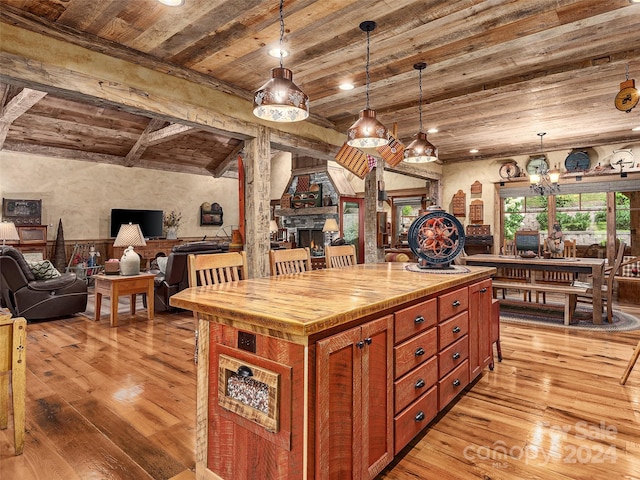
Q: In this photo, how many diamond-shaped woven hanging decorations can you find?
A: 2